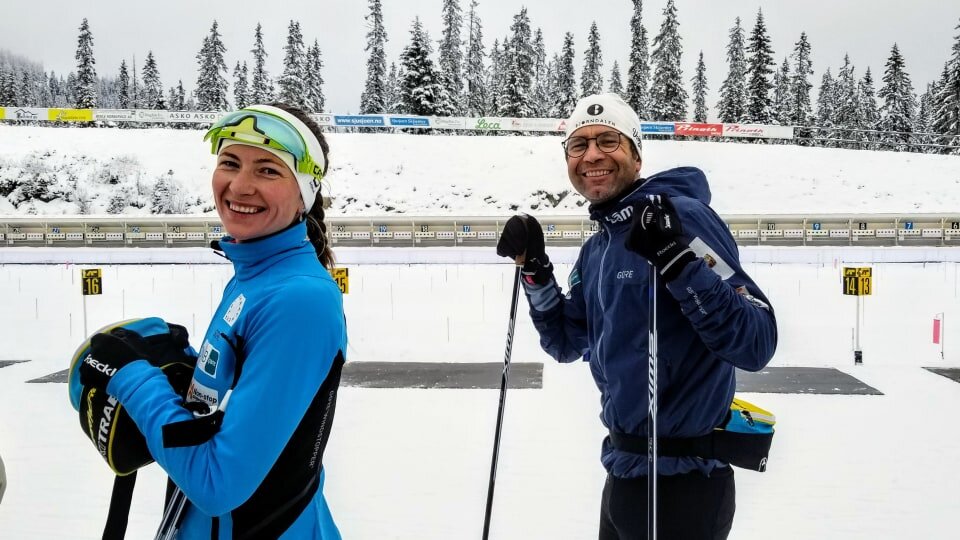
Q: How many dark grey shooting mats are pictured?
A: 5